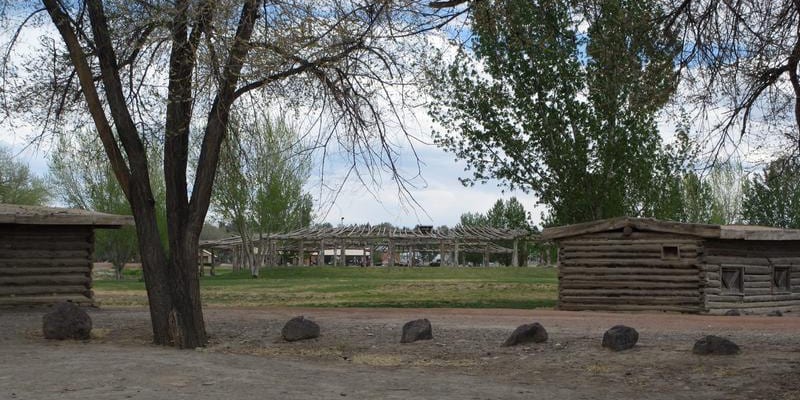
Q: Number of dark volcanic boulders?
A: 6